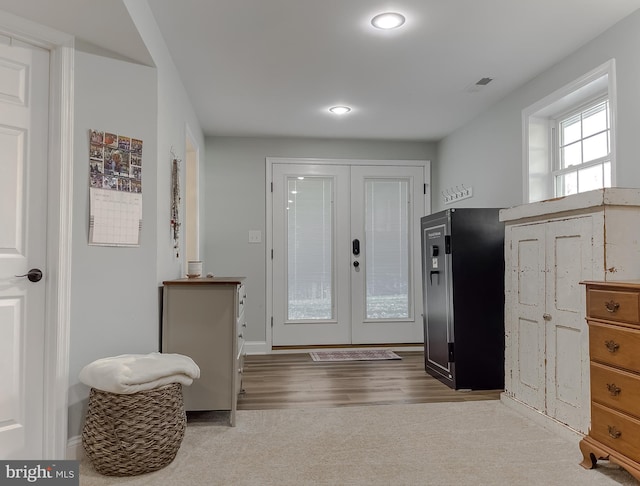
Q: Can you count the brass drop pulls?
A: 4